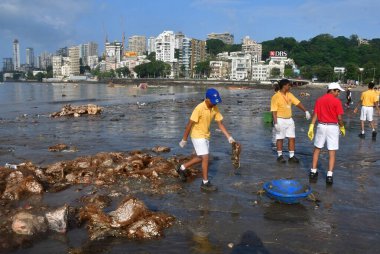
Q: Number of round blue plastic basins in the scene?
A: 1